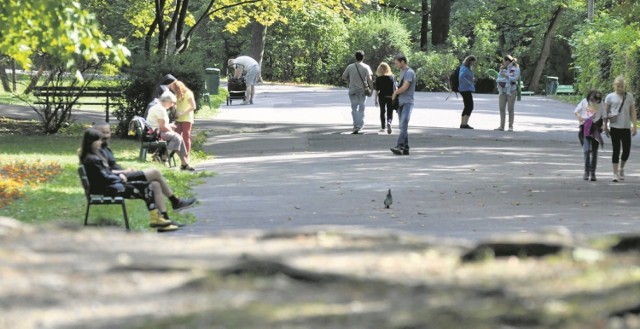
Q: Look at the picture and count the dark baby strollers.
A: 1